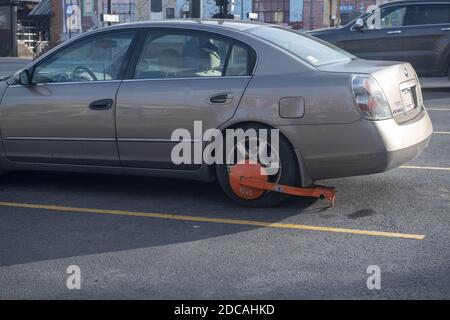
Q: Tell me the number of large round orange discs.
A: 1